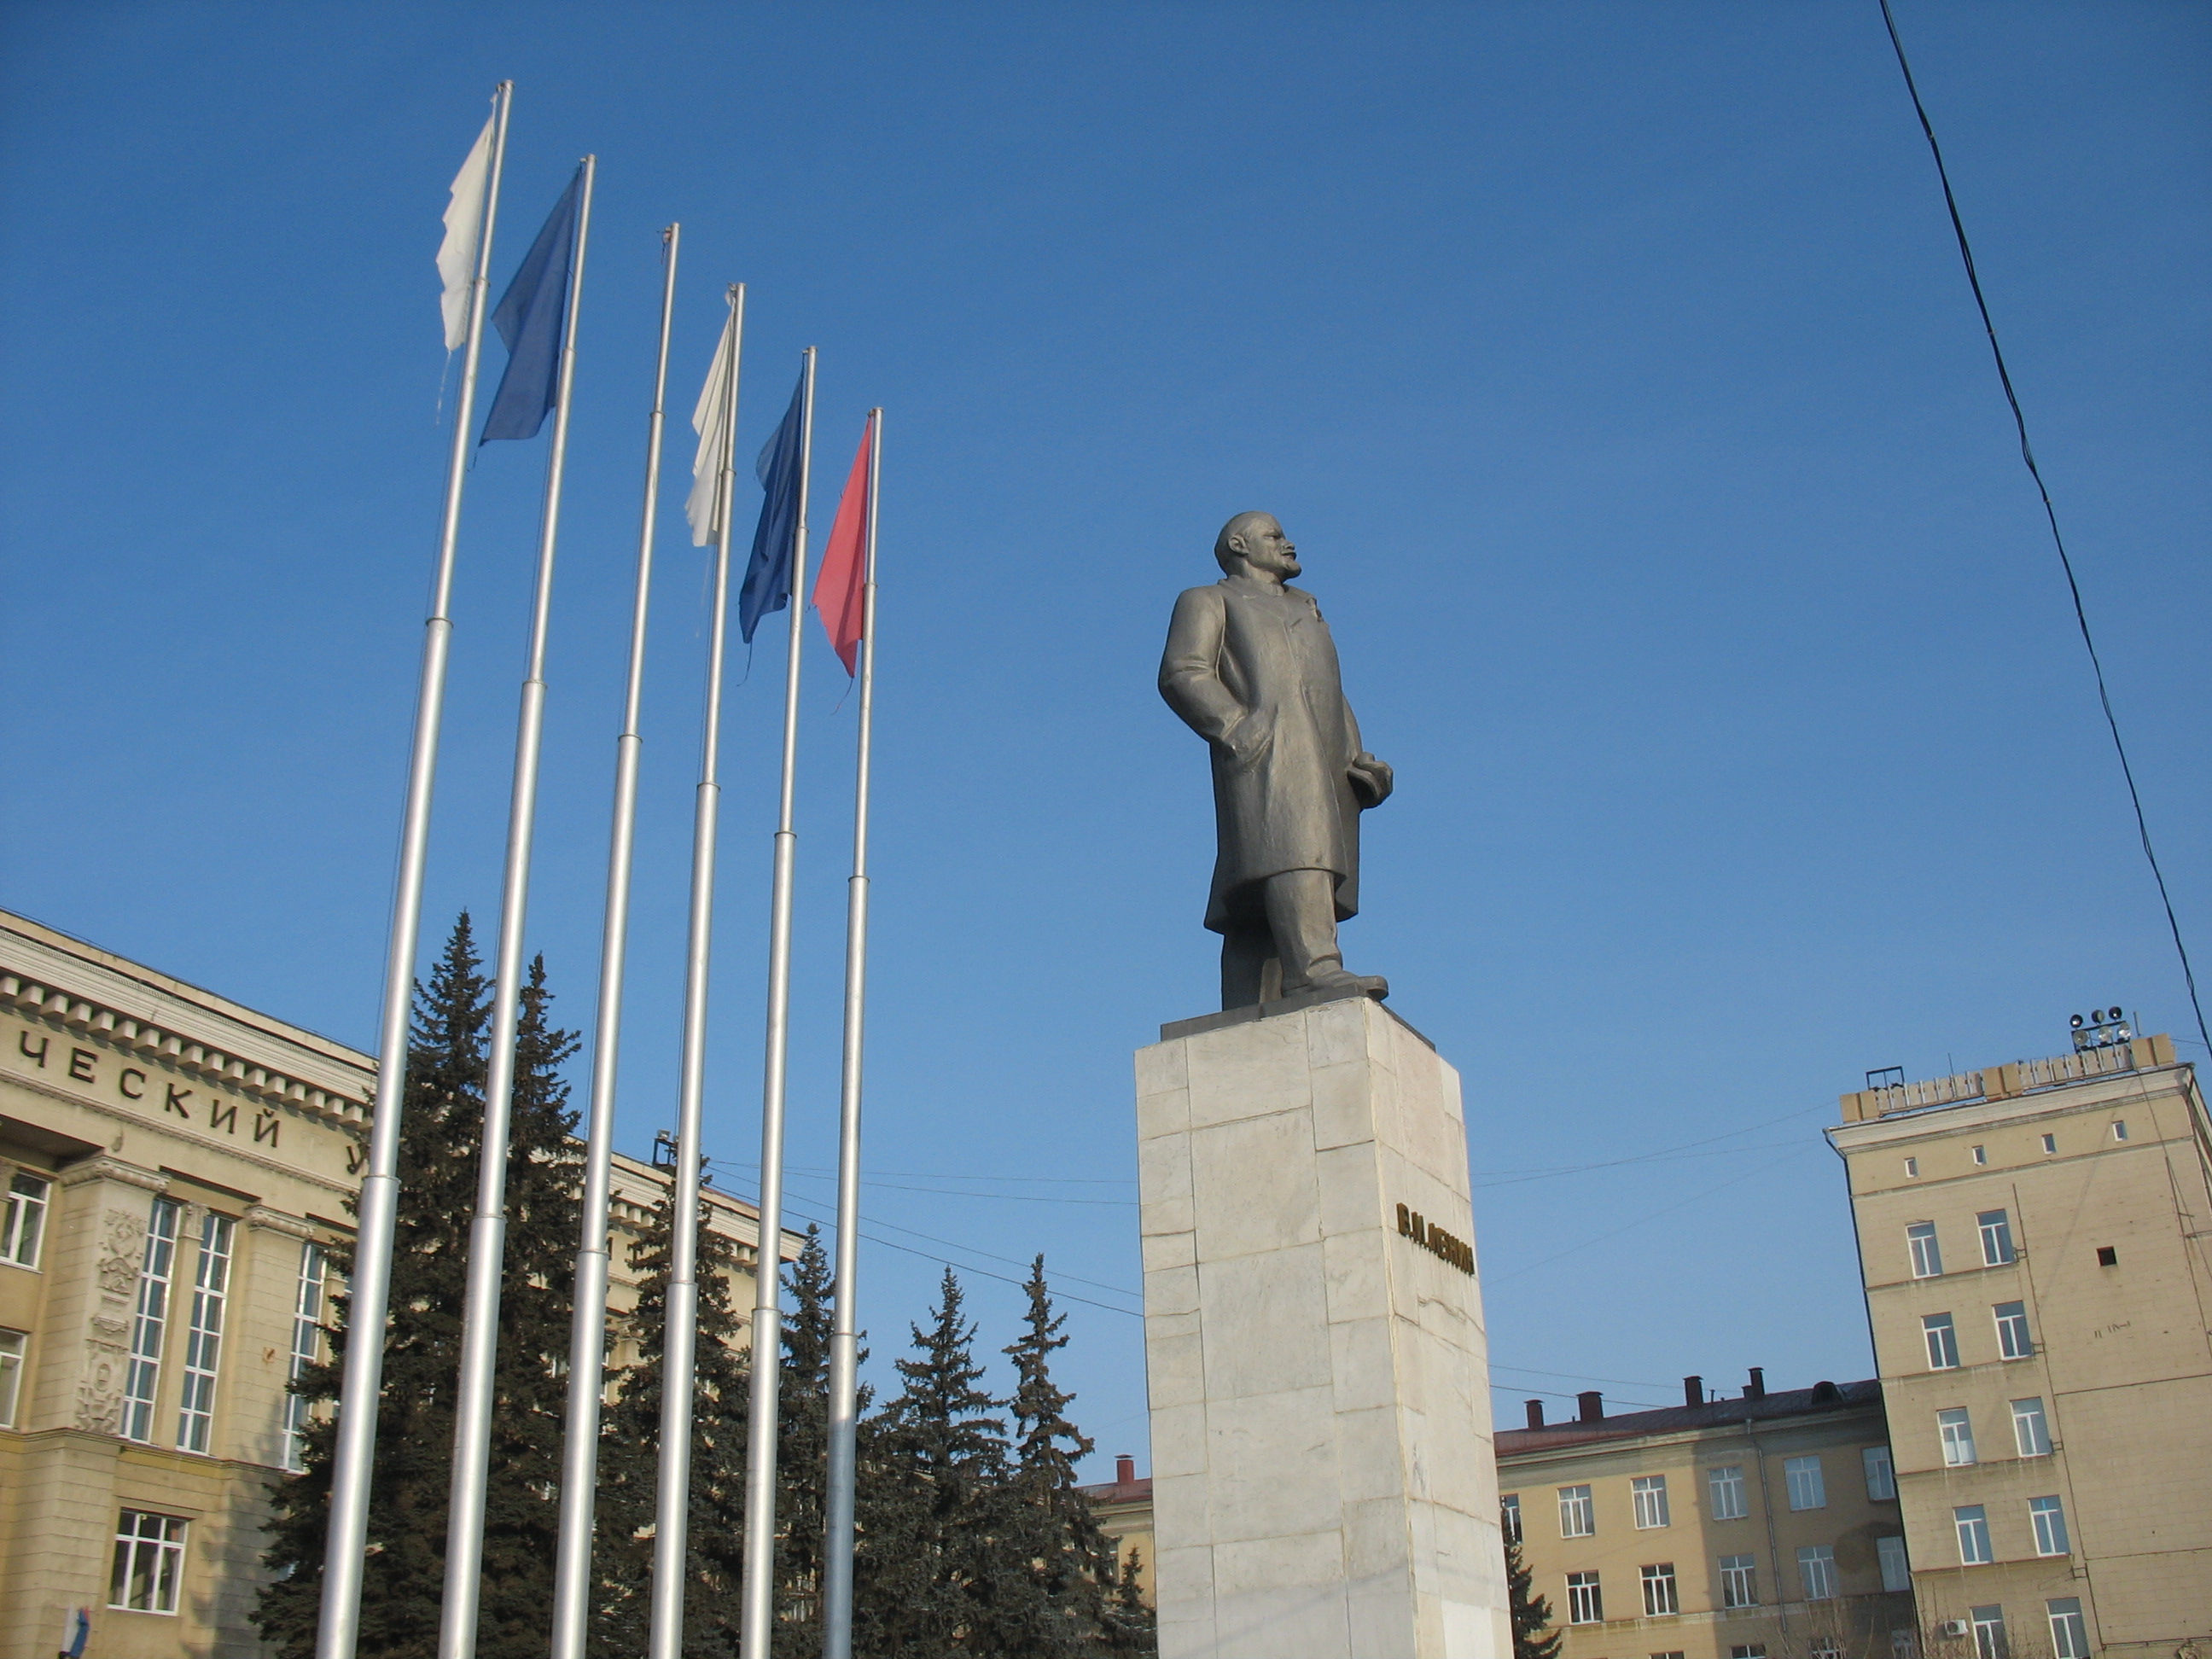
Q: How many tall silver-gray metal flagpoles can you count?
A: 6